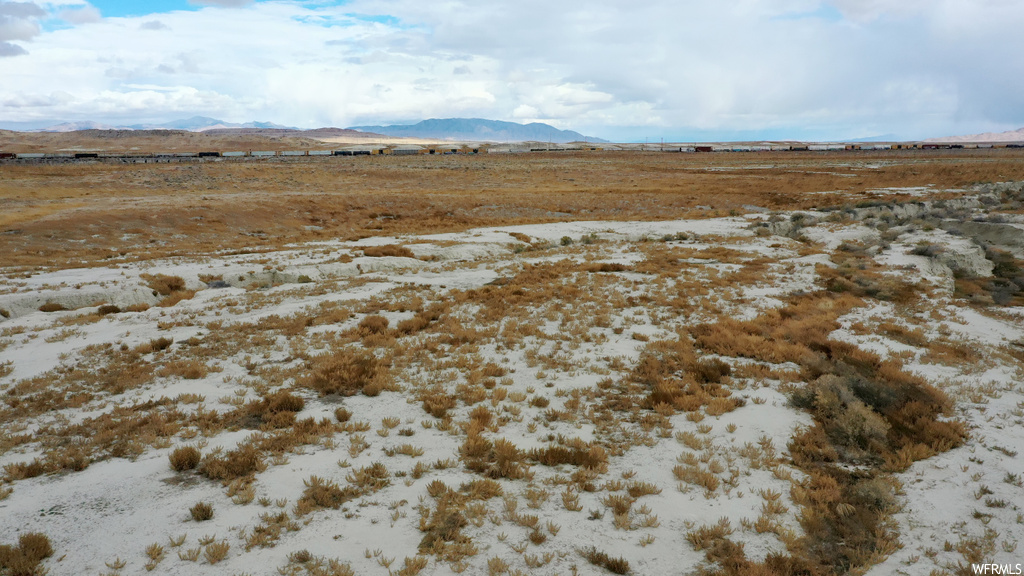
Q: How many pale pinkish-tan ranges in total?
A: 1